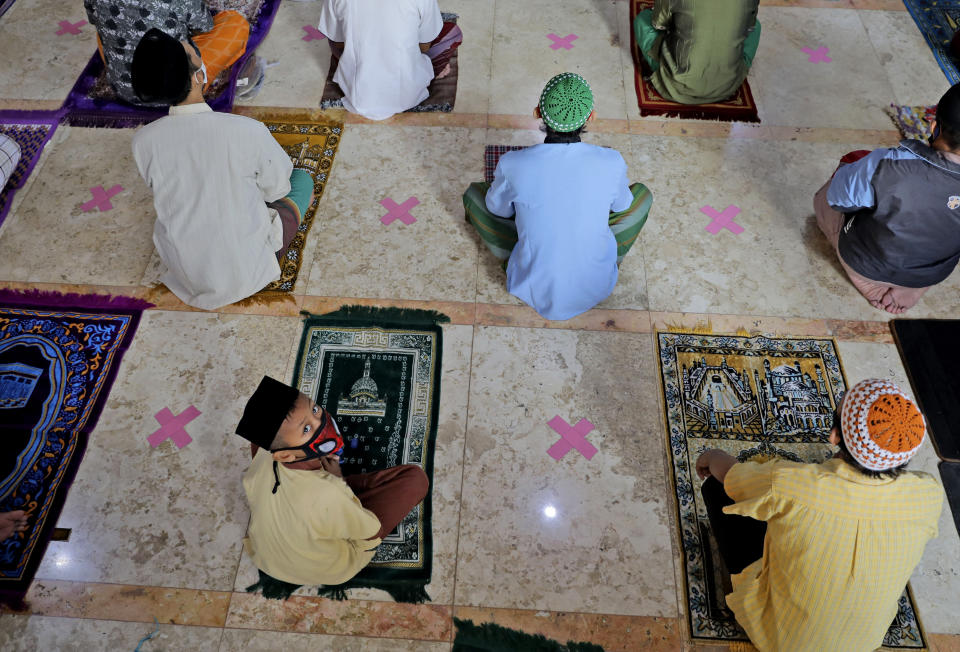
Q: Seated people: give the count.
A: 8